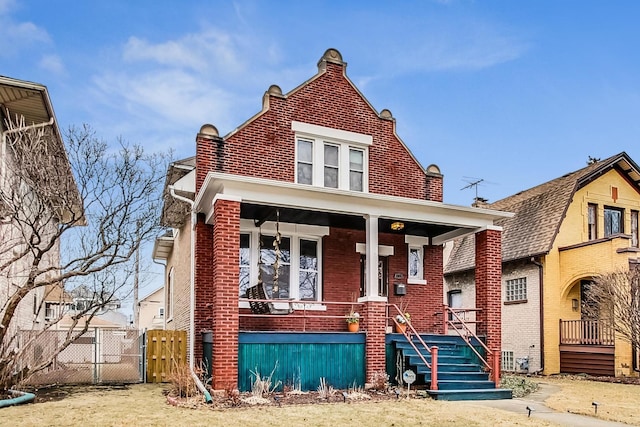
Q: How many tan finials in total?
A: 5